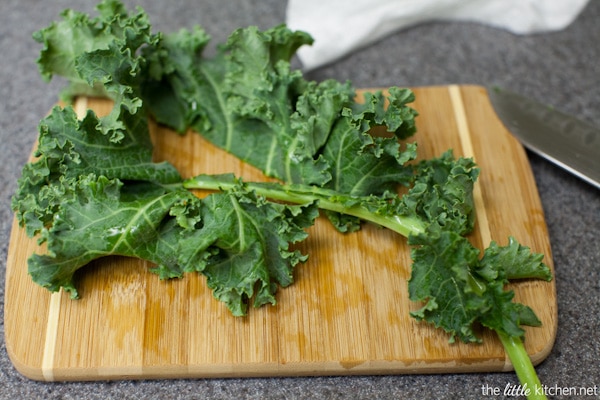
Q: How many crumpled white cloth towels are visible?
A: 1